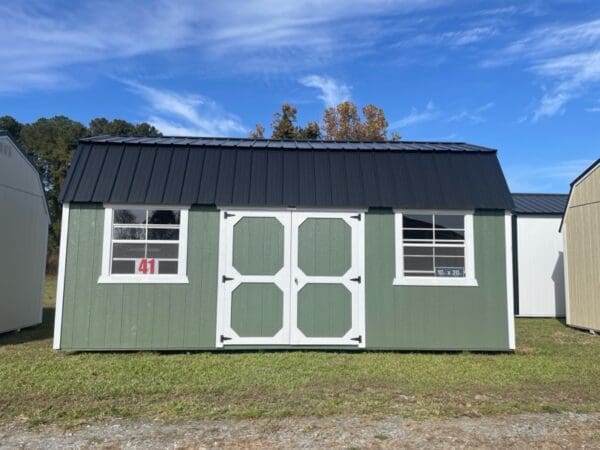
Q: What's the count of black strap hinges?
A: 6